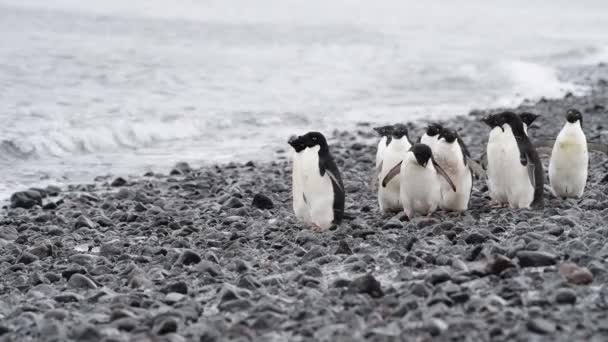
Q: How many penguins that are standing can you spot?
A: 11